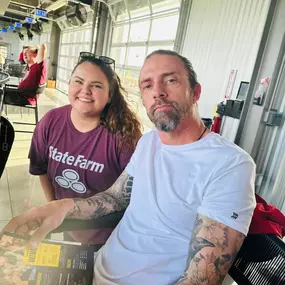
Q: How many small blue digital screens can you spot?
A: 5